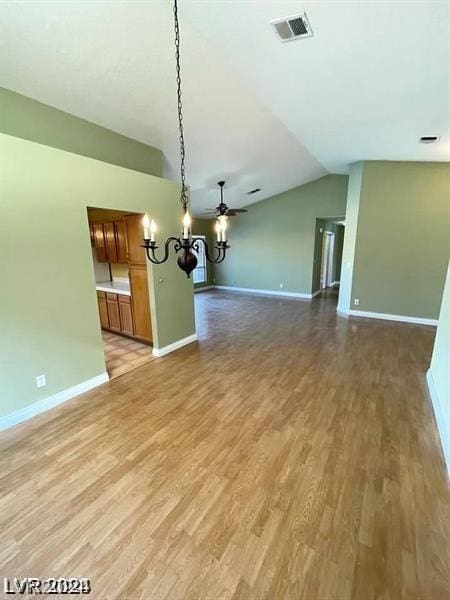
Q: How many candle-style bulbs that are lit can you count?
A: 5